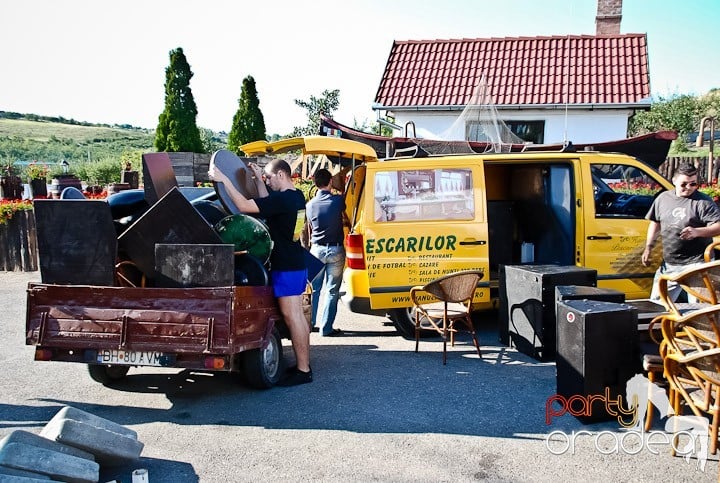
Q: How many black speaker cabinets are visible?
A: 3